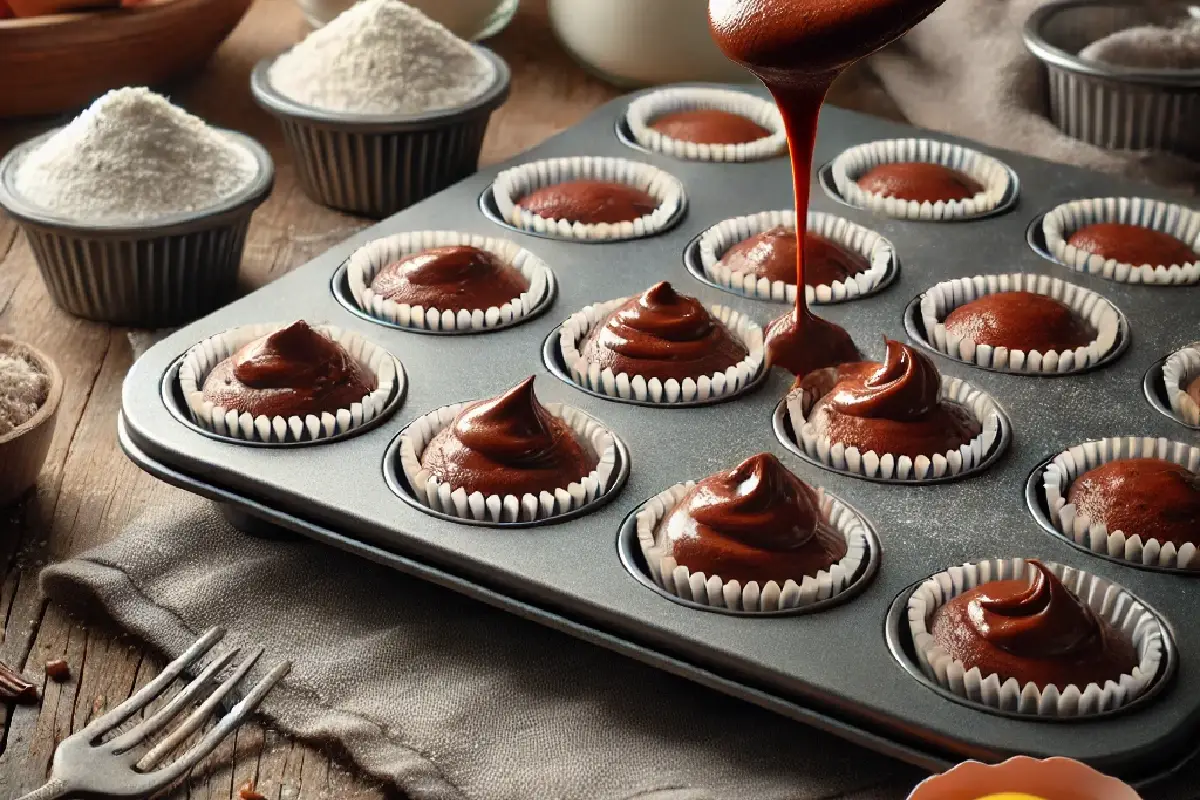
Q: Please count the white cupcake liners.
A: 15